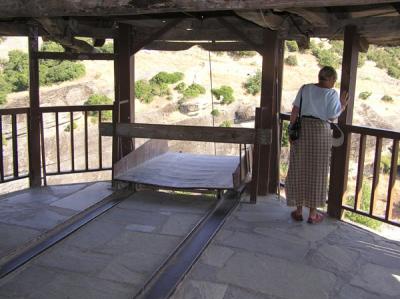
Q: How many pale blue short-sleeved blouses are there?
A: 1